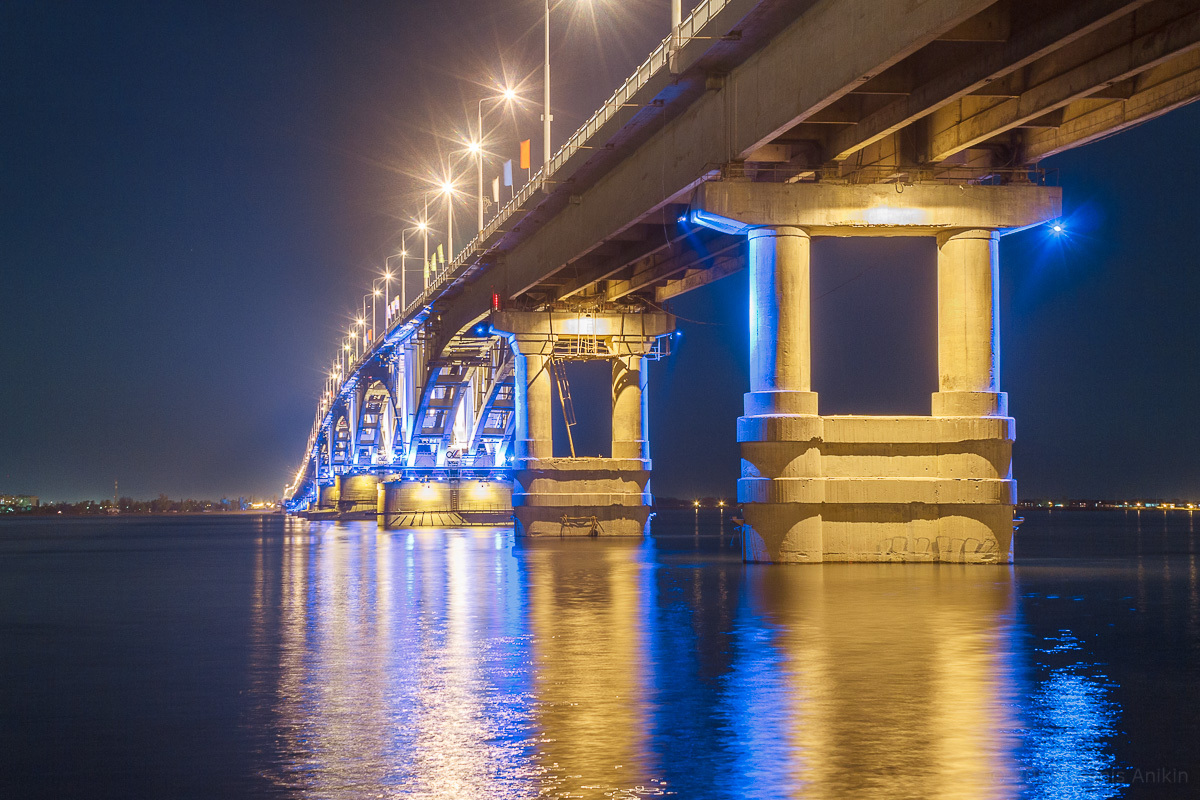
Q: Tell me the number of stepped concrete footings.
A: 2